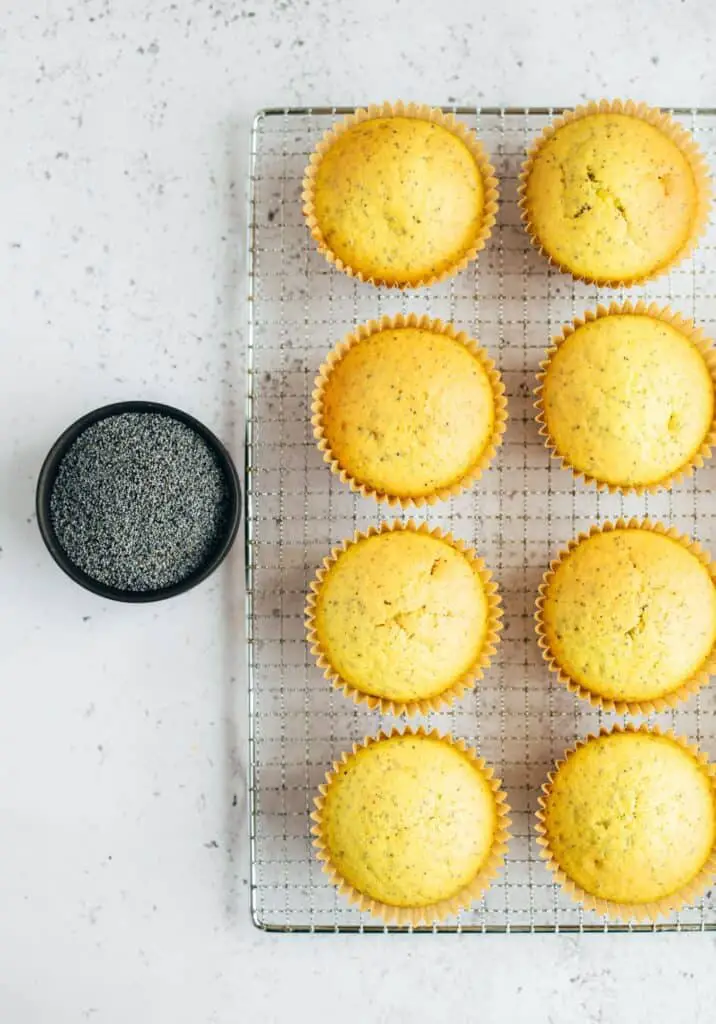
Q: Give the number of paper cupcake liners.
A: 8